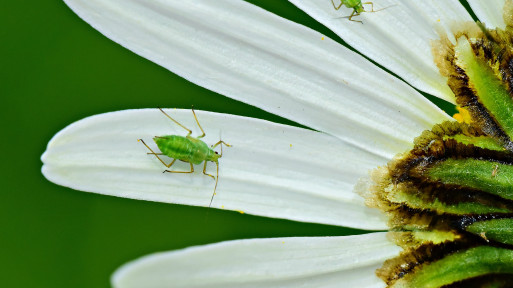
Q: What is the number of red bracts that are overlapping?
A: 0